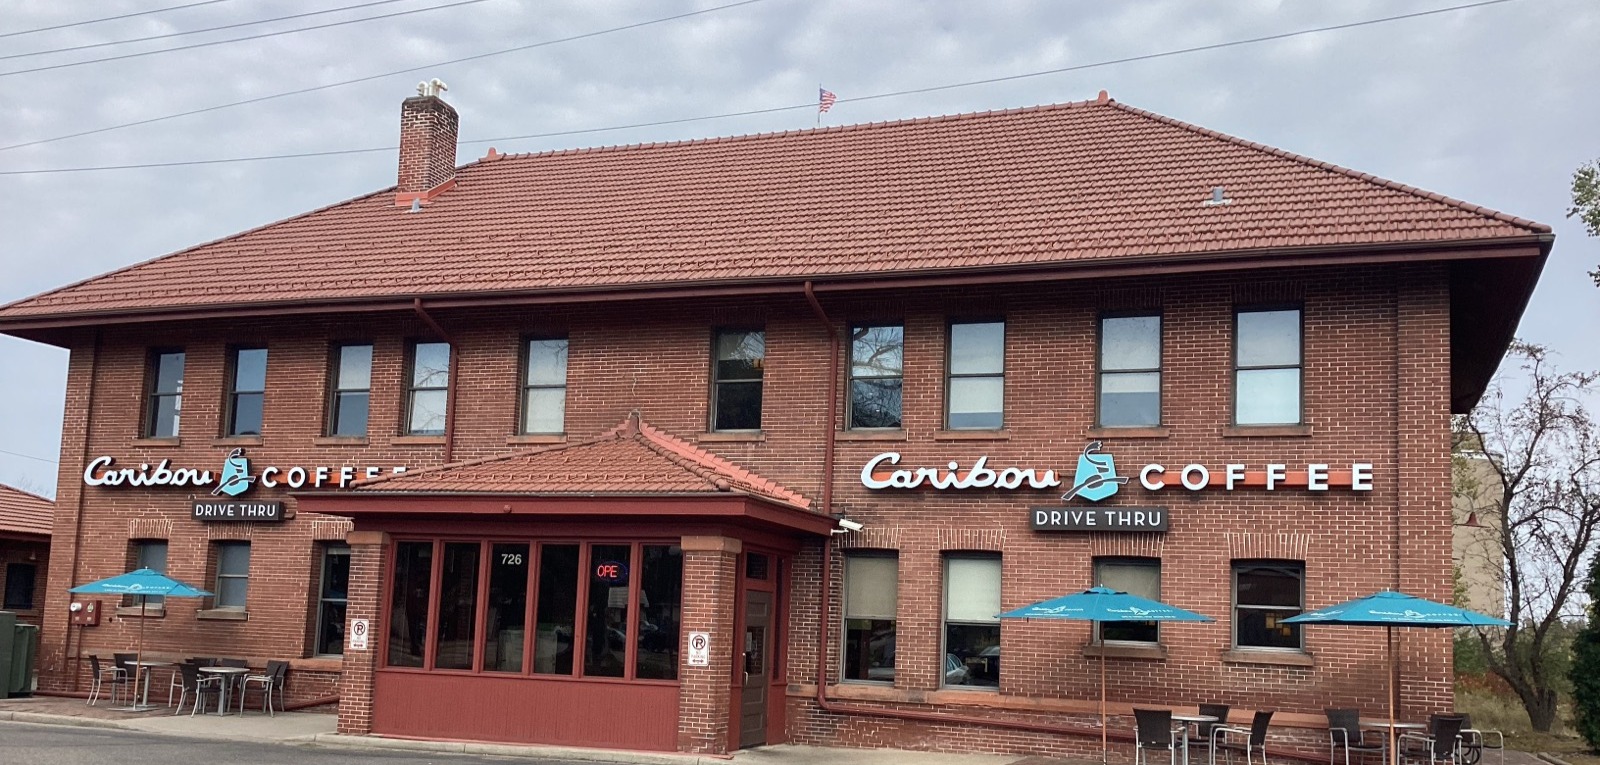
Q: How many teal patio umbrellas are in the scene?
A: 3